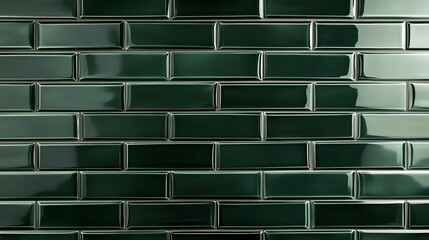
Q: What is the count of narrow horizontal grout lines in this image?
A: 8